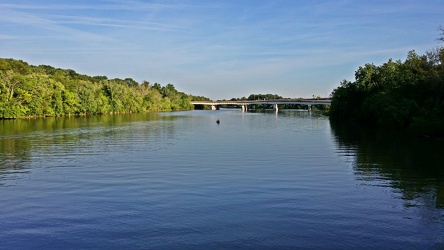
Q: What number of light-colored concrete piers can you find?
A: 4